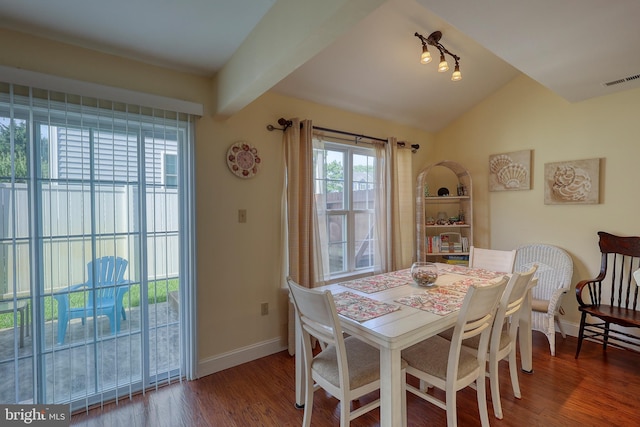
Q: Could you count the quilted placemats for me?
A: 6